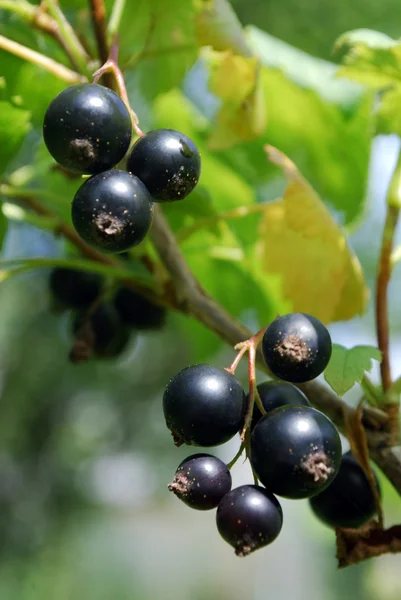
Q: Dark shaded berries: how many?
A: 13